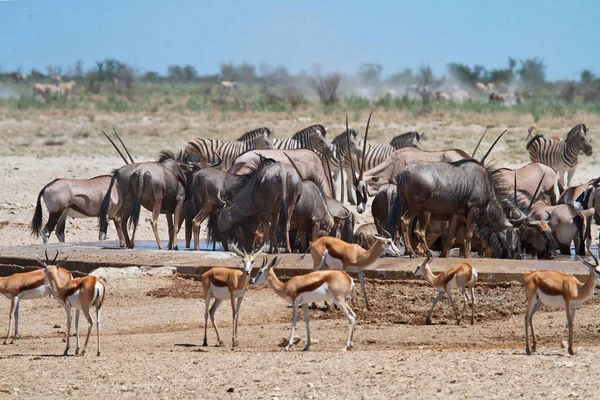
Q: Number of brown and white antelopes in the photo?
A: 7